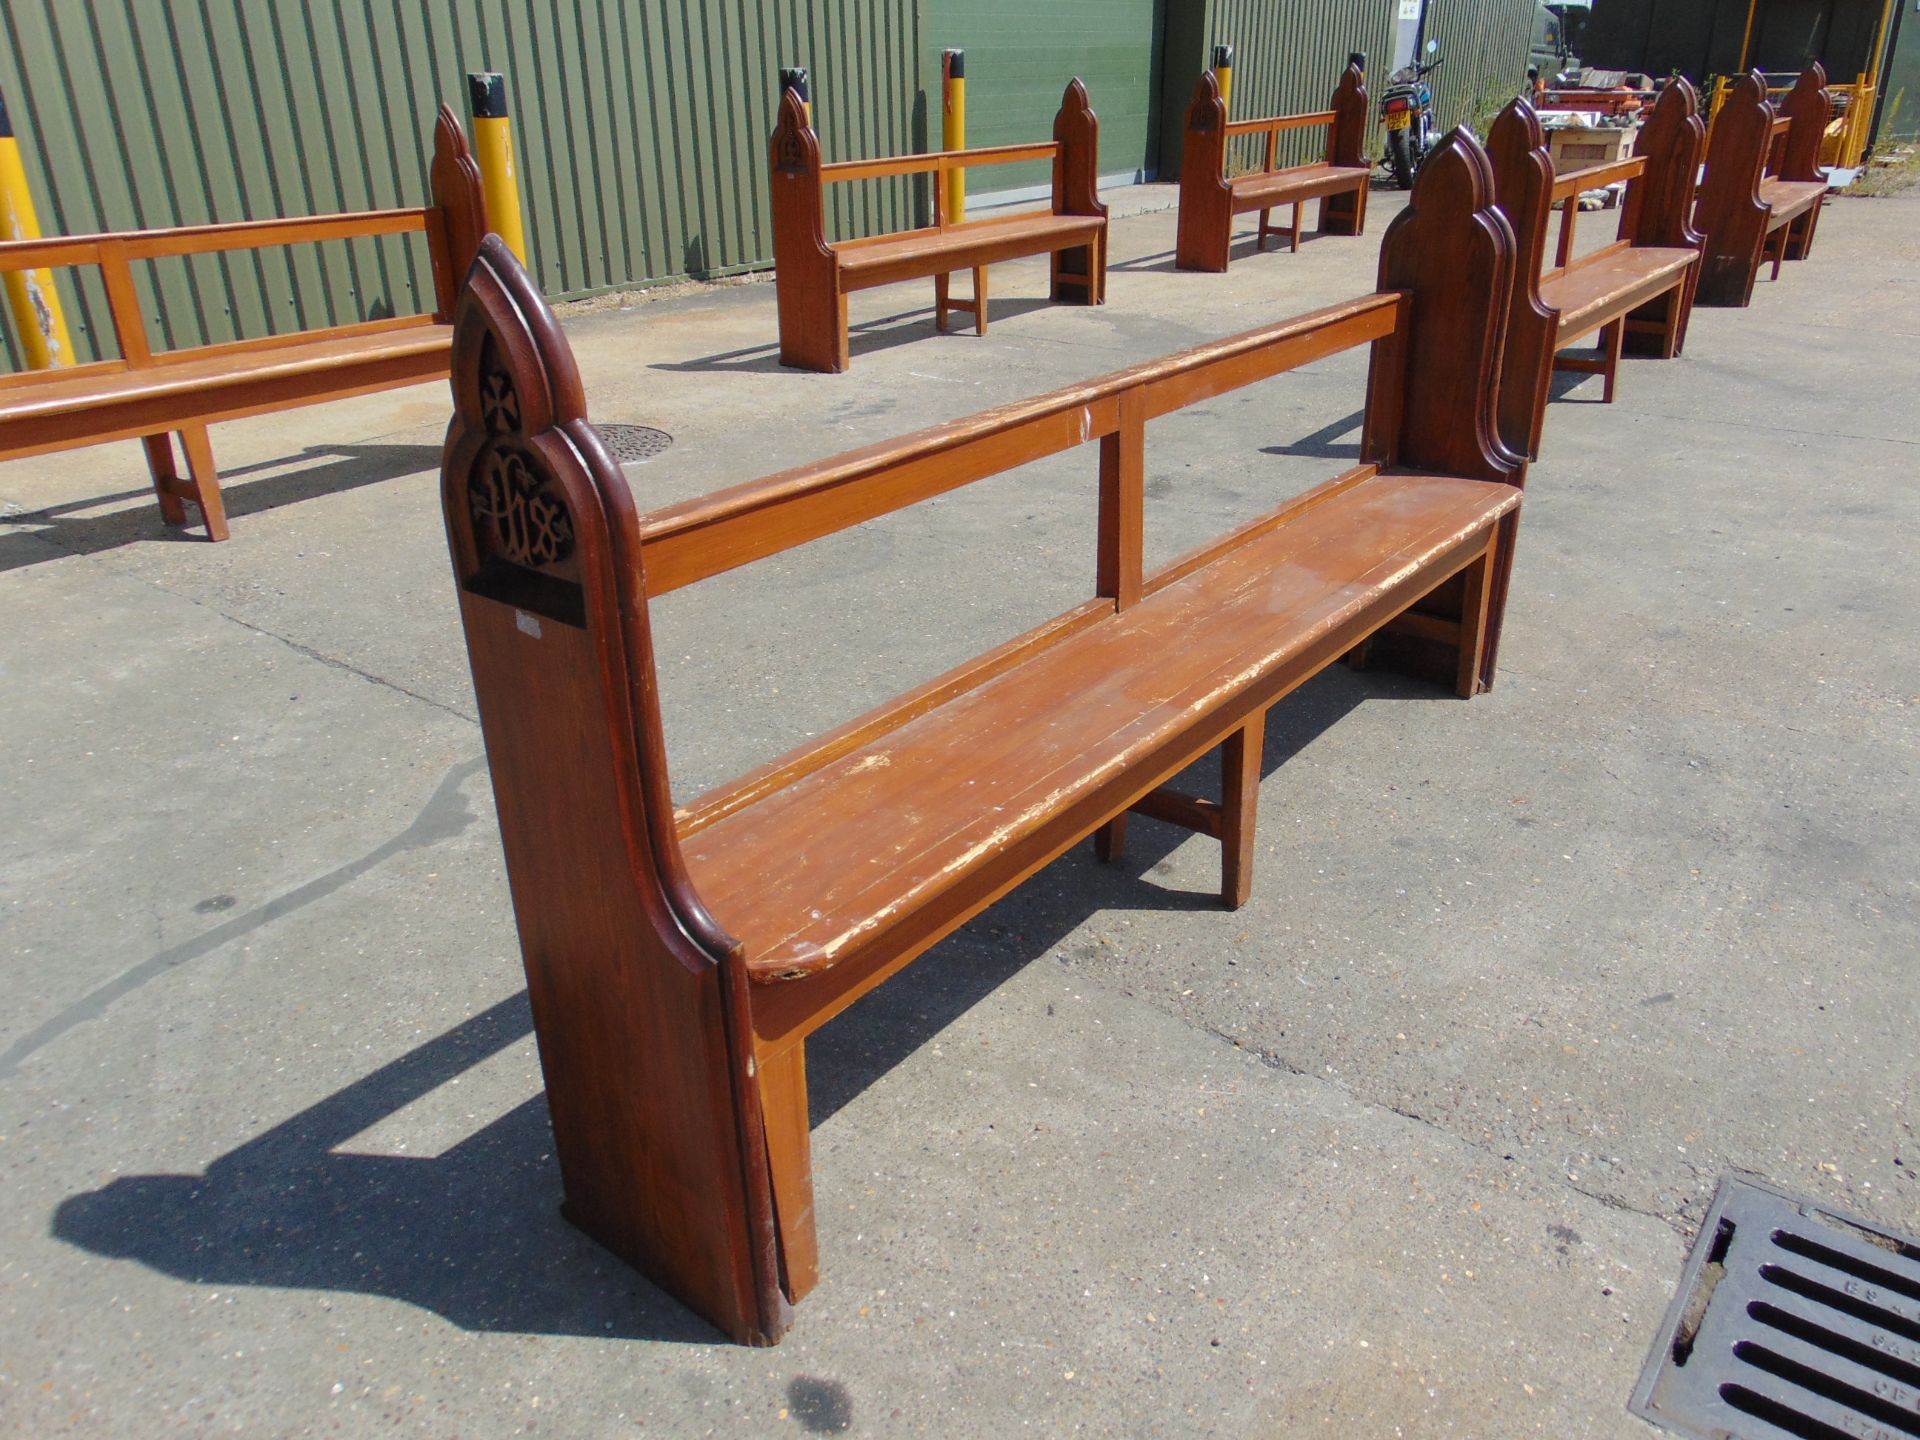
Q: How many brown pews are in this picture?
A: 6